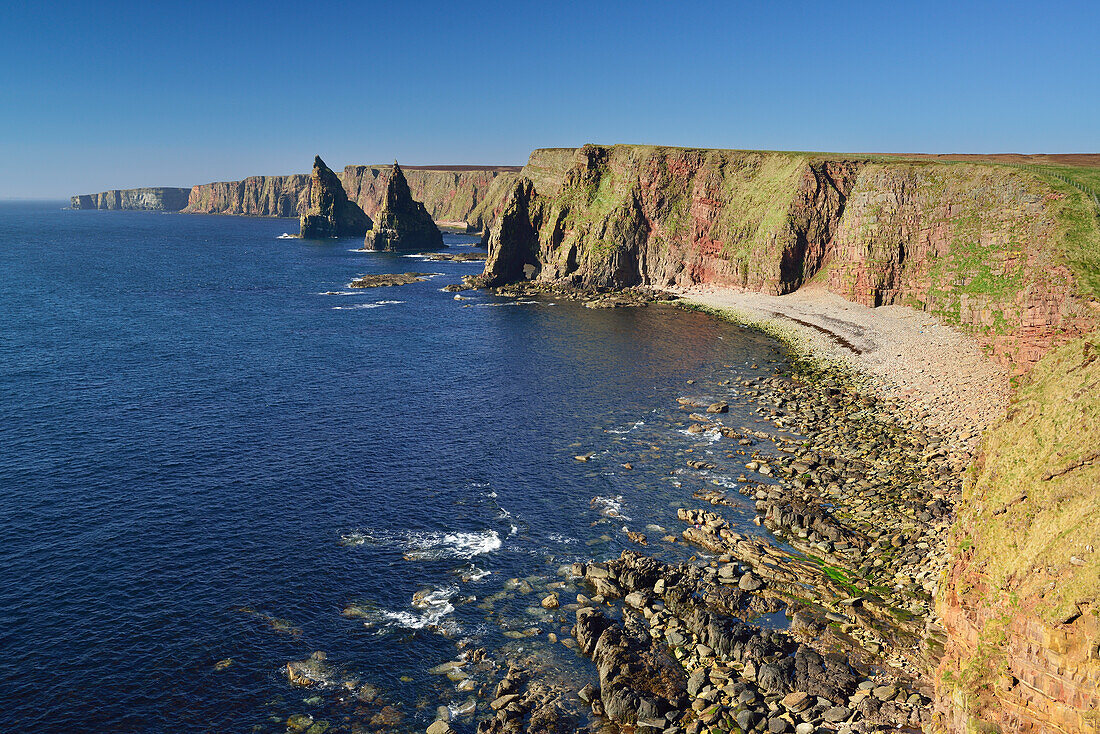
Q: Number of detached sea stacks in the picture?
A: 2